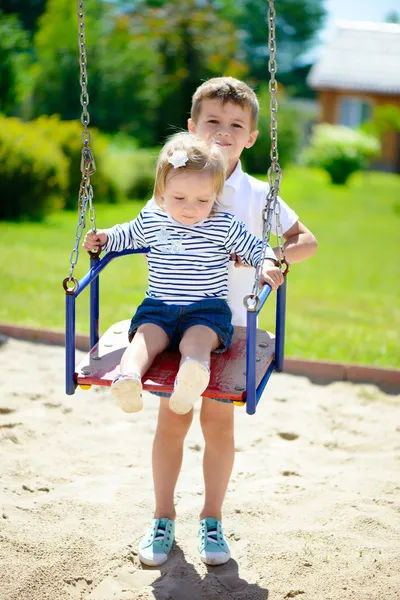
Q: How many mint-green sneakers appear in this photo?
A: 2